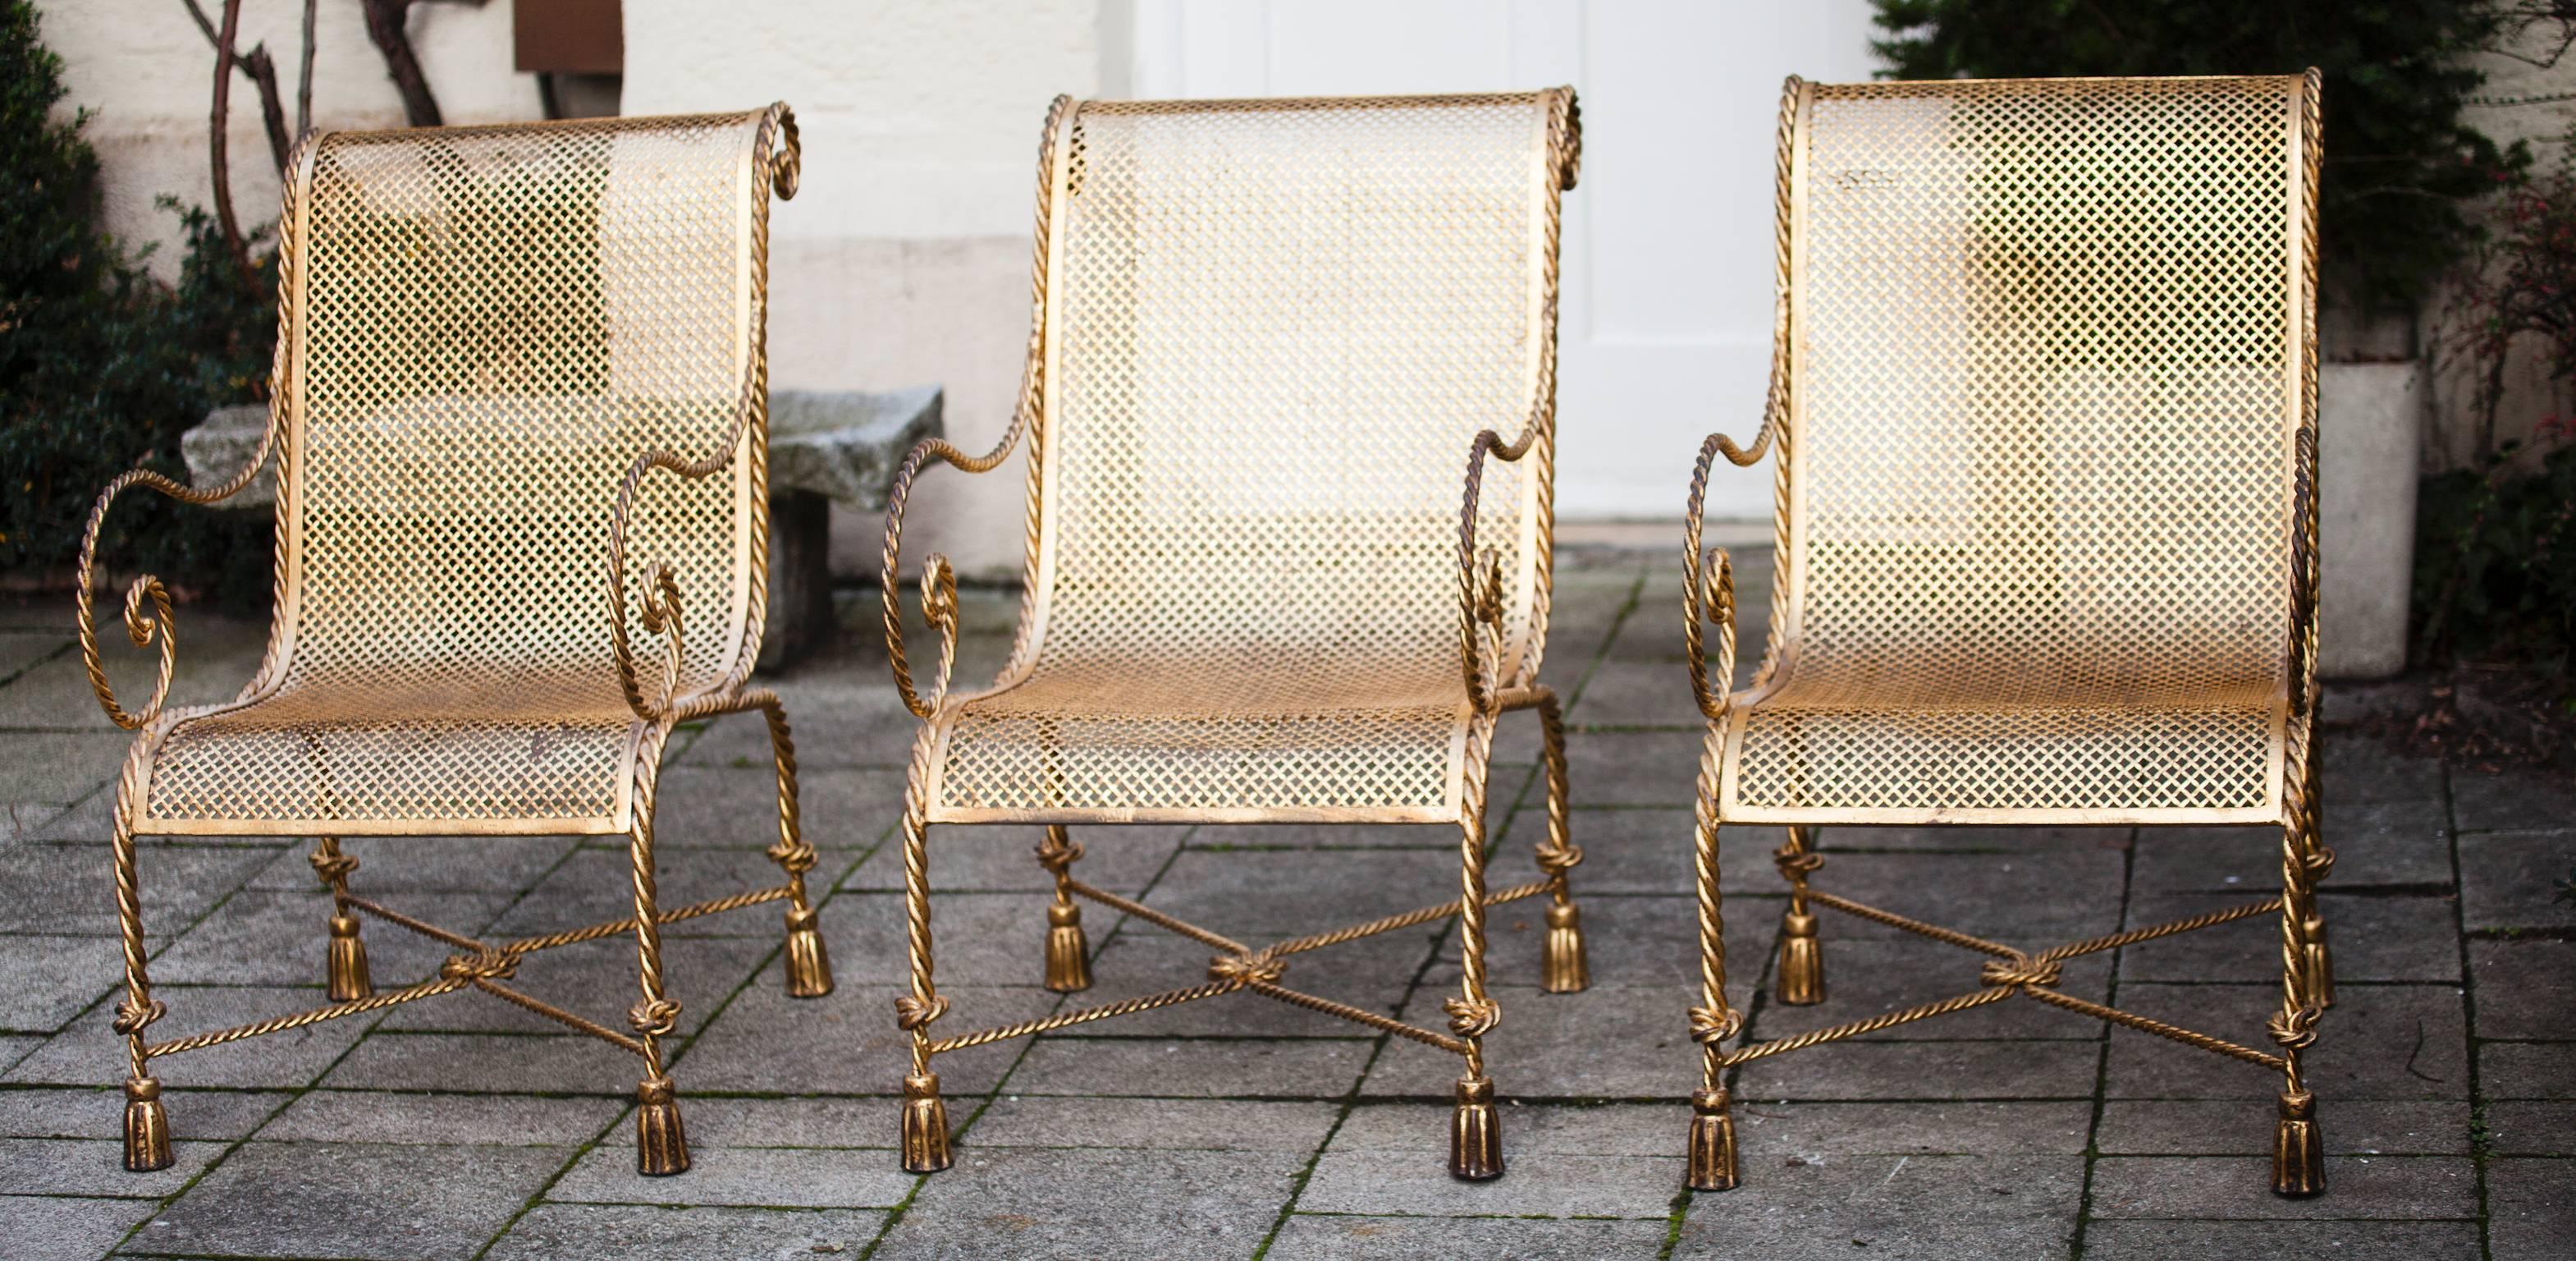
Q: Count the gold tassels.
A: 12